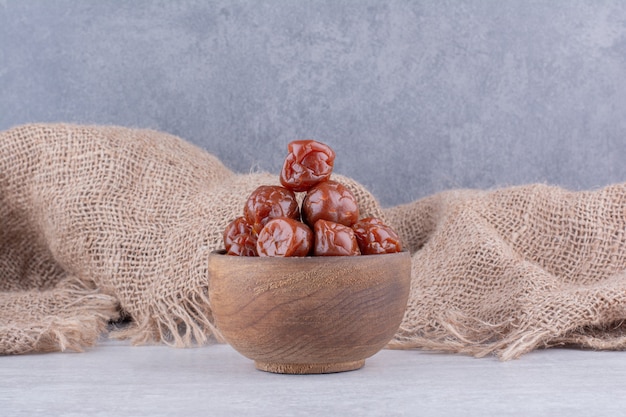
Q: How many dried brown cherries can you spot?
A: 7